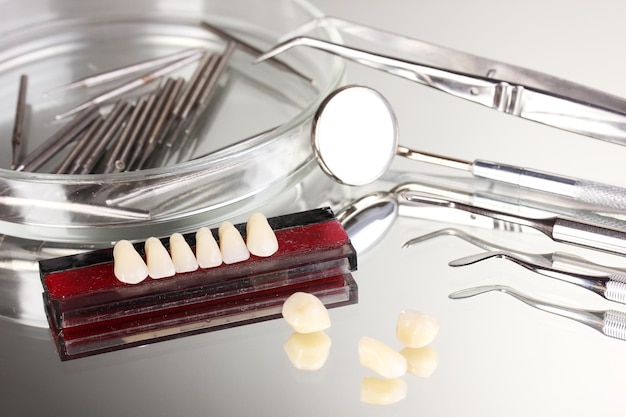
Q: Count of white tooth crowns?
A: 9